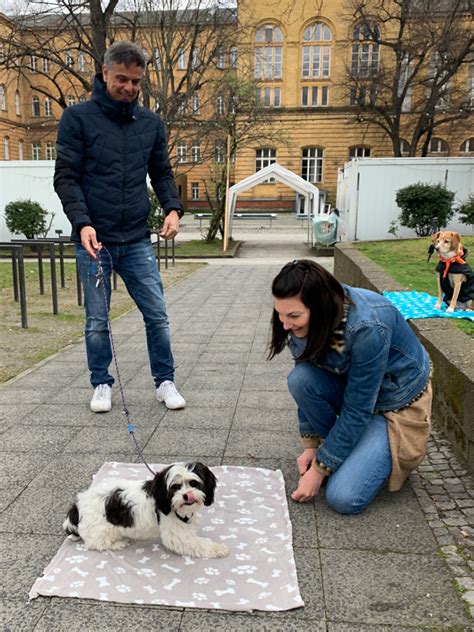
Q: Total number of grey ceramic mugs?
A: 0